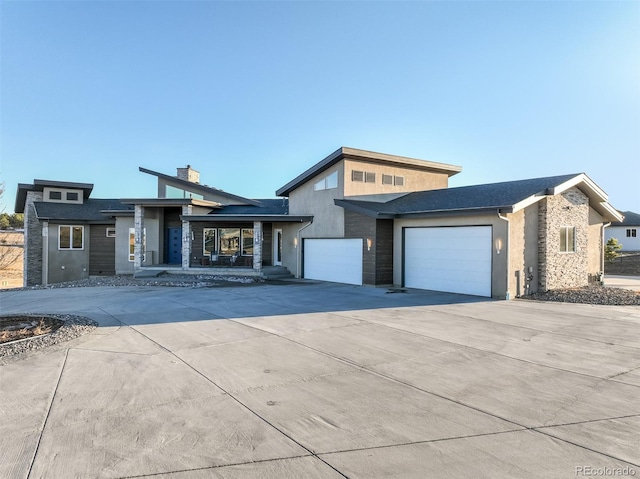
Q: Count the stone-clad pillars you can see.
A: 3